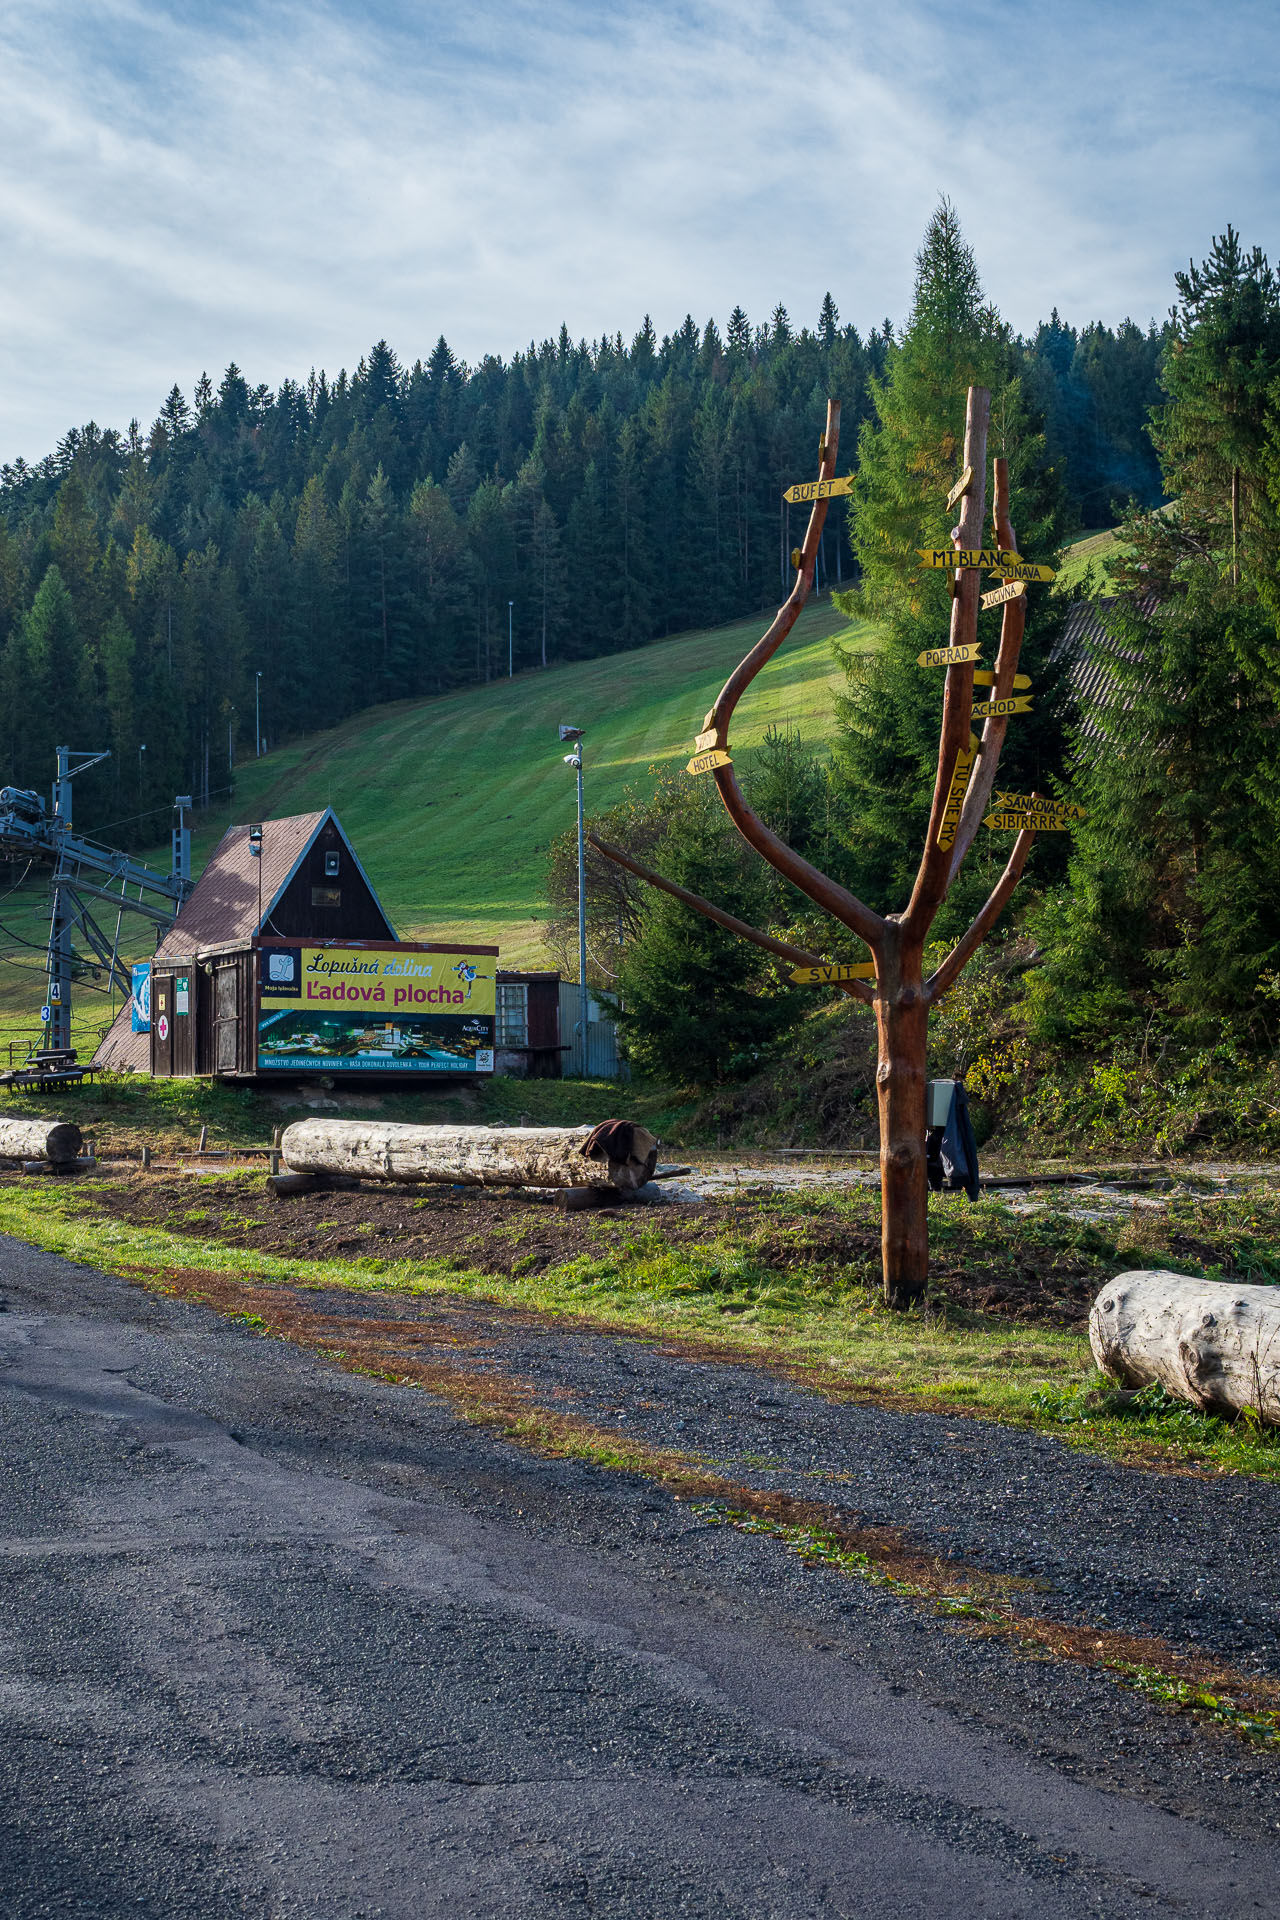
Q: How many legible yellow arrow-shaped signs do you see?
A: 11